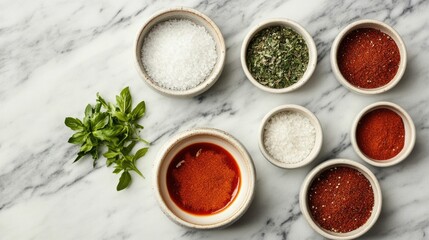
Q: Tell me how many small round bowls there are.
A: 7